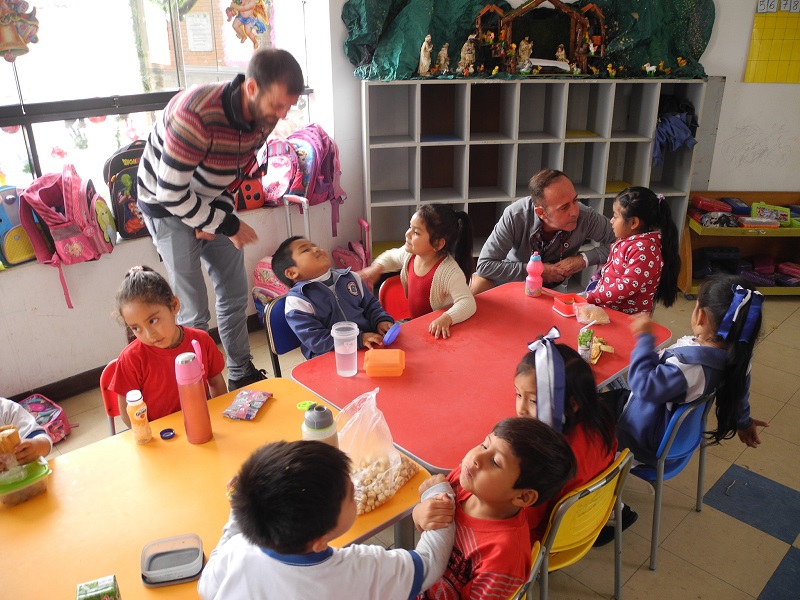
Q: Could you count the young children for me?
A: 9